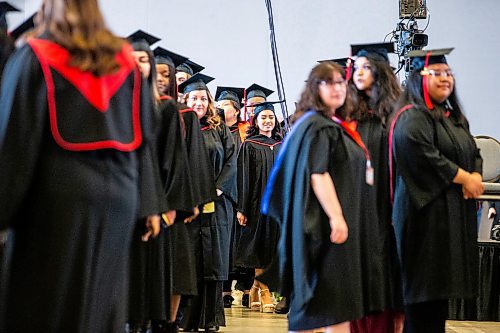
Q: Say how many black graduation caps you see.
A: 12